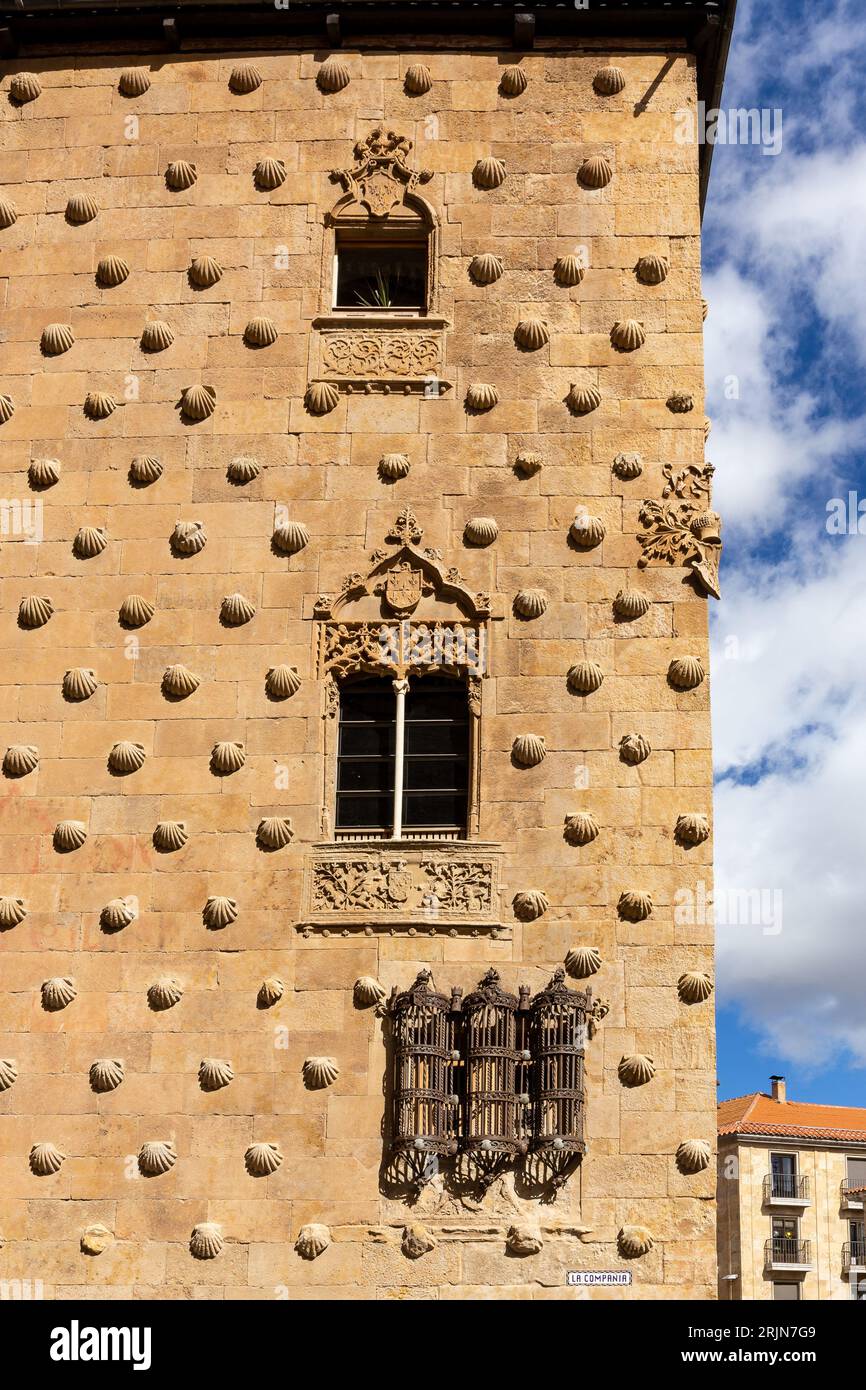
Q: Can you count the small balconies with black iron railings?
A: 4